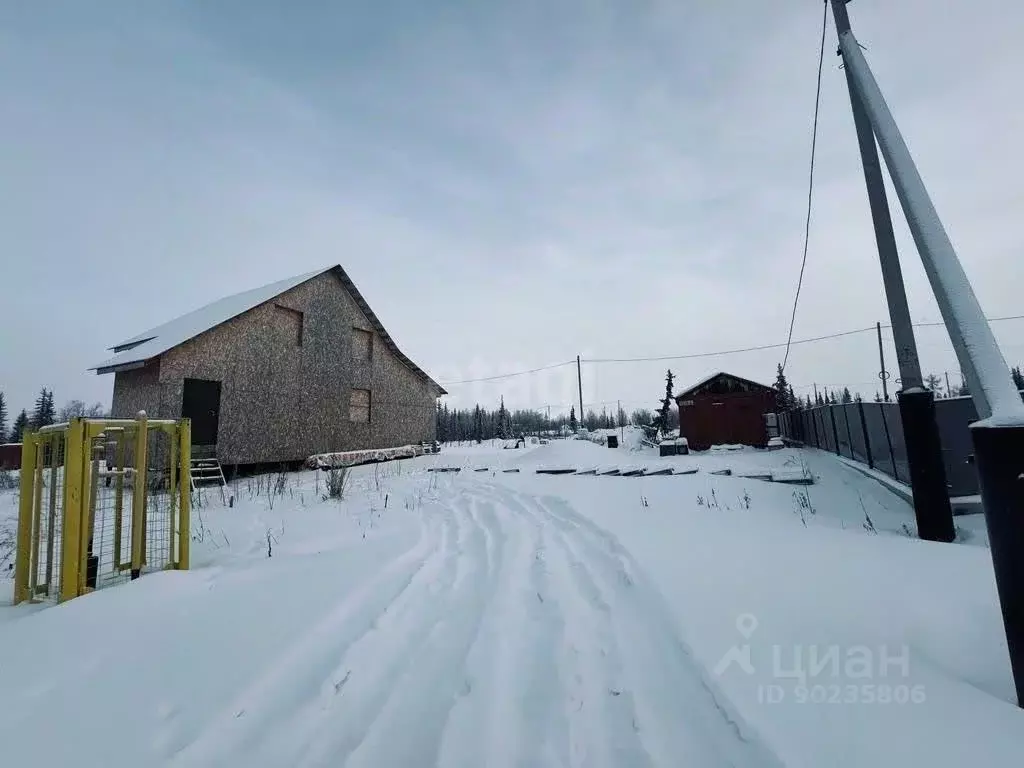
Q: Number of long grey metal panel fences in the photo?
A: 1